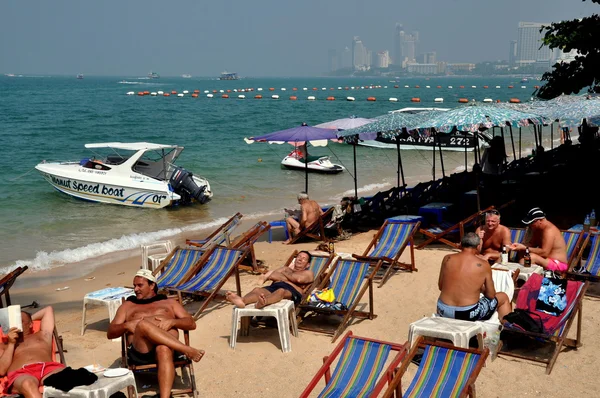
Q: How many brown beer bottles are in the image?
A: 2